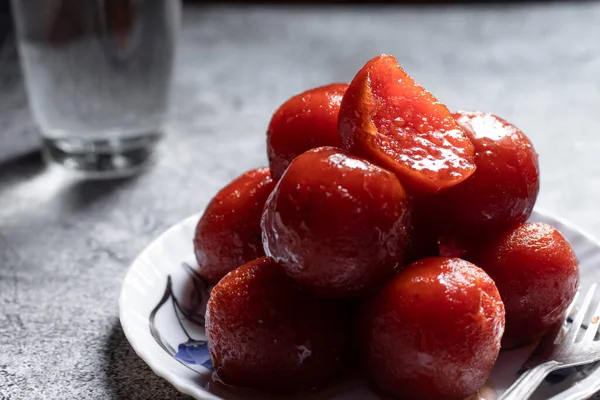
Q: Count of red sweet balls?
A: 8